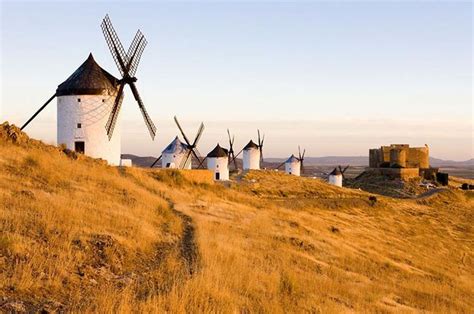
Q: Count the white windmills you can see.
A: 6